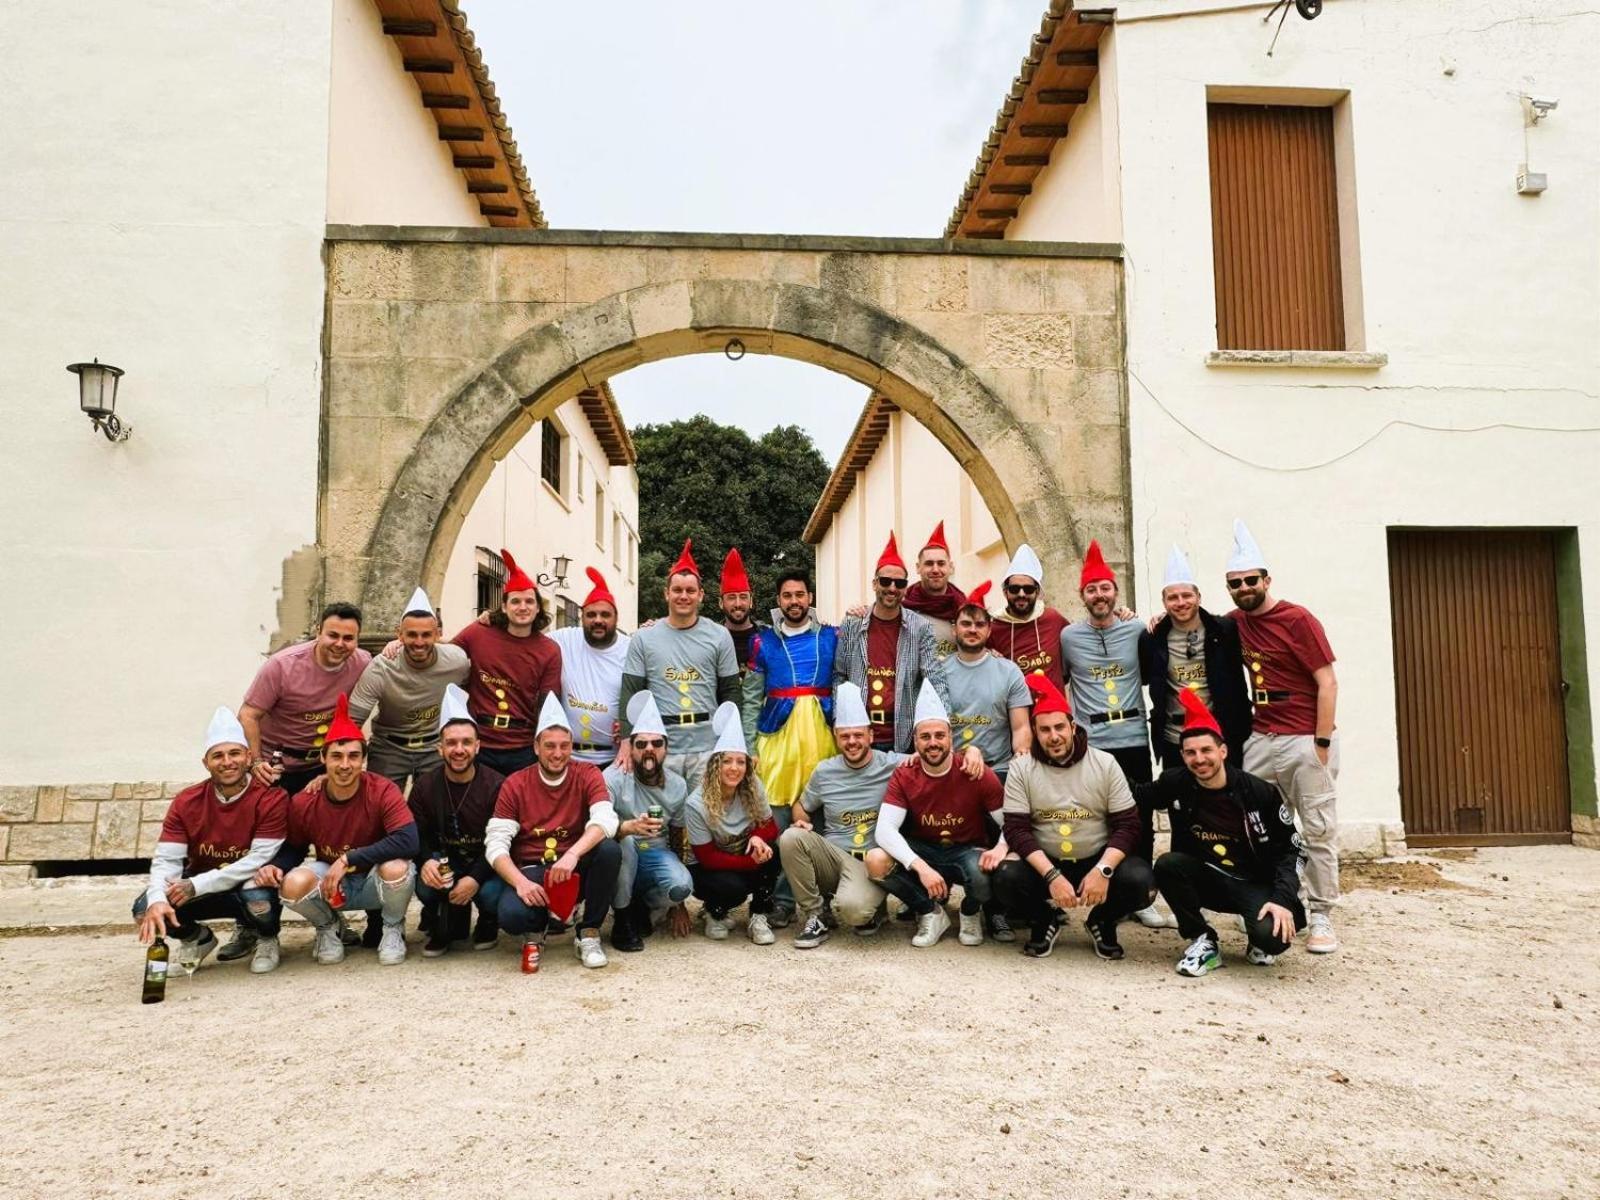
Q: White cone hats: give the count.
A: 11